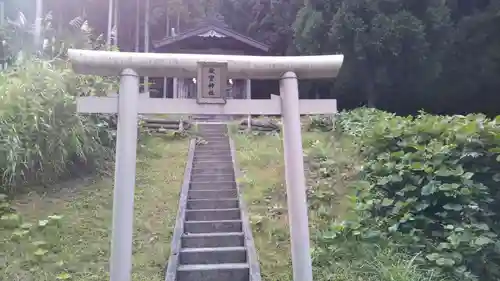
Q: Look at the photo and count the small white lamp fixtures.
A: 2